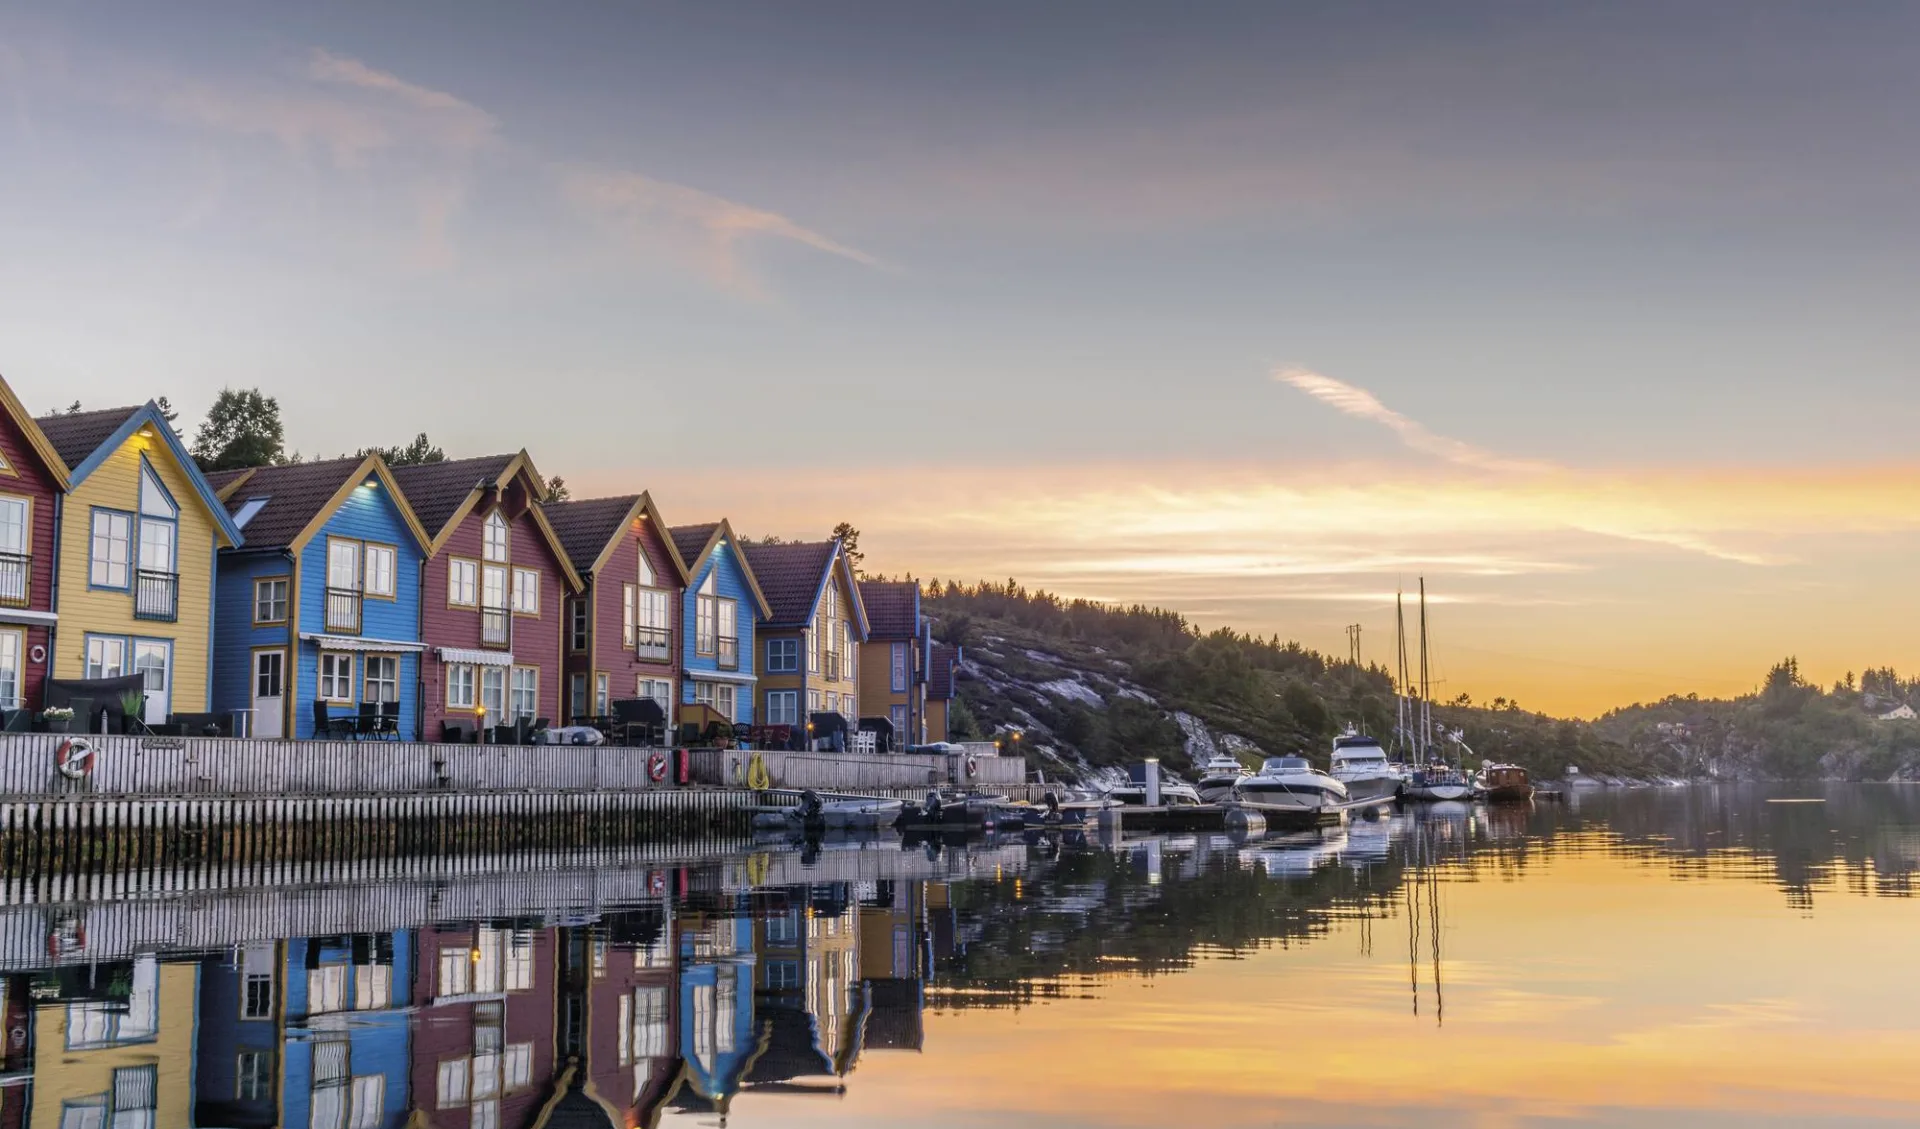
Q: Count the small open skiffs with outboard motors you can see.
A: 3